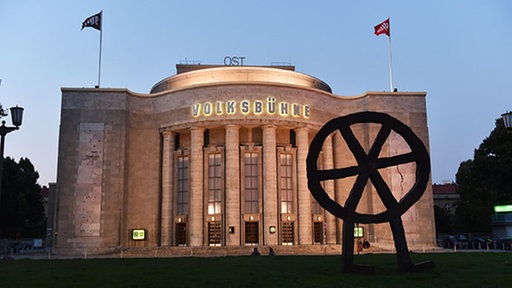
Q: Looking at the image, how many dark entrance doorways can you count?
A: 5